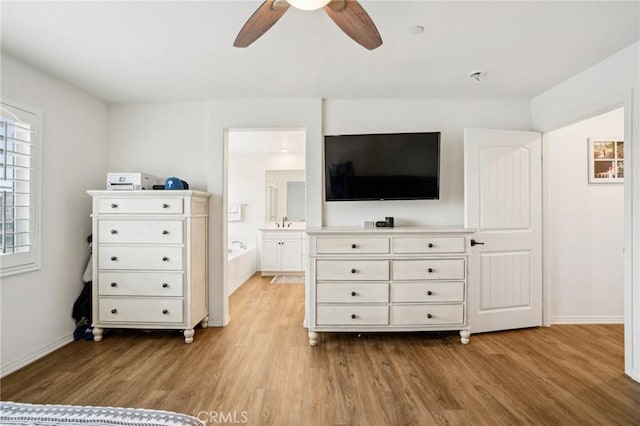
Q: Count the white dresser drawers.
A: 13